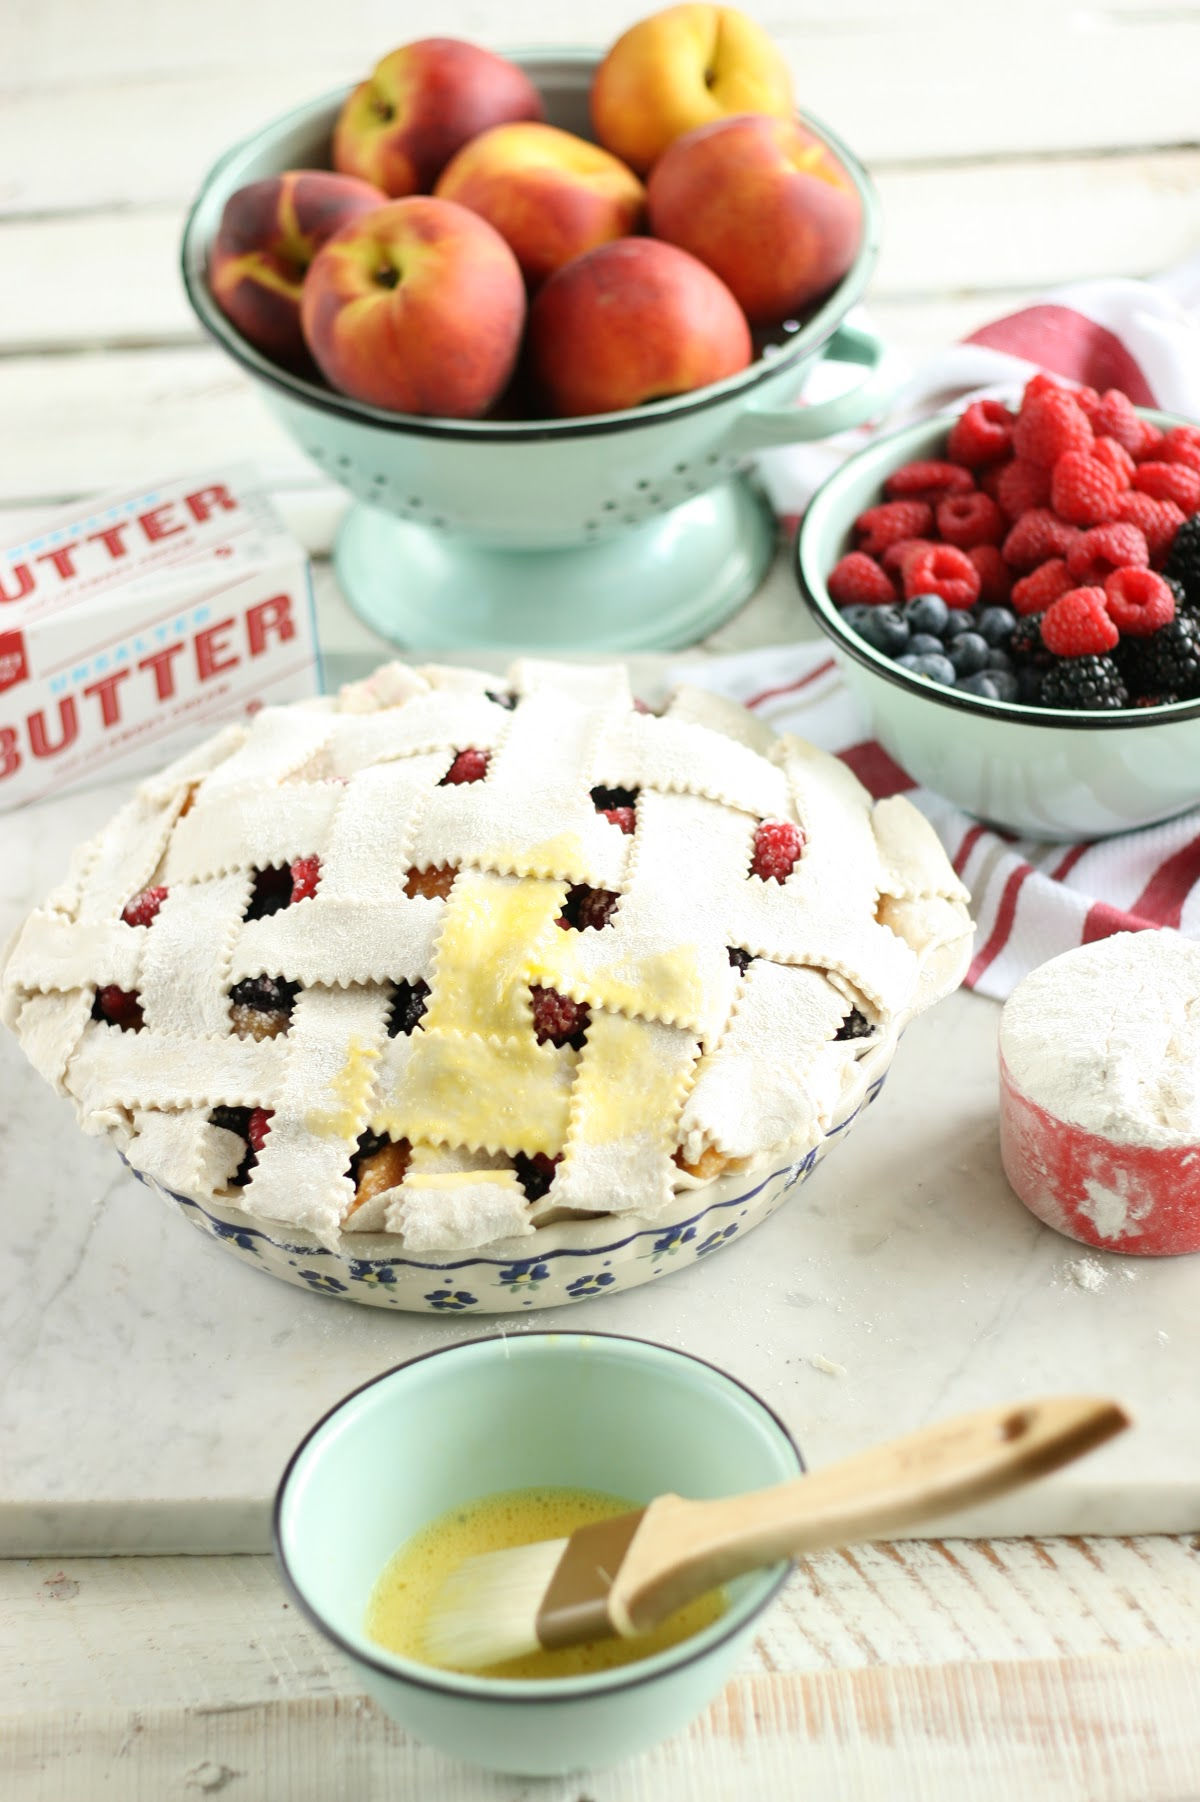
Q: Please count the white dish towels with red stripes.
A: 1